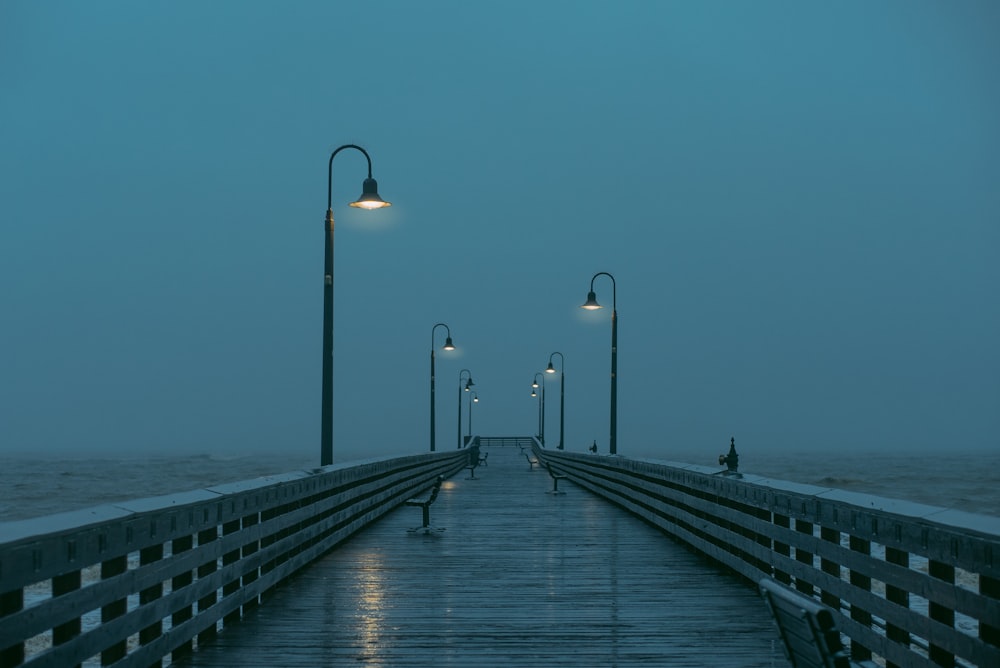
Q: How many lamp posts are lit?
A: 8